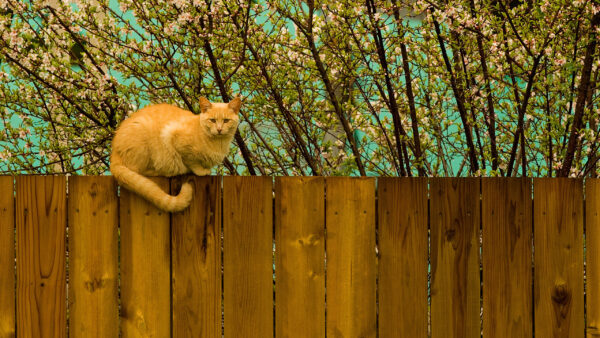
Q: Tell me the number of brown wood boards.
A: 13